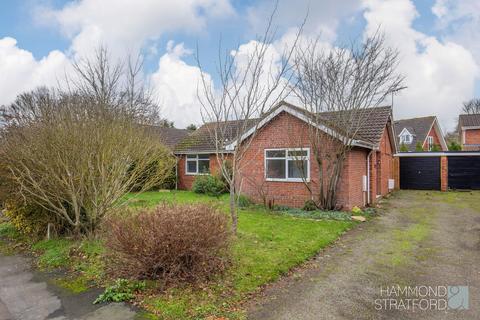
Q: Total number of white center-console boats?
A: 0